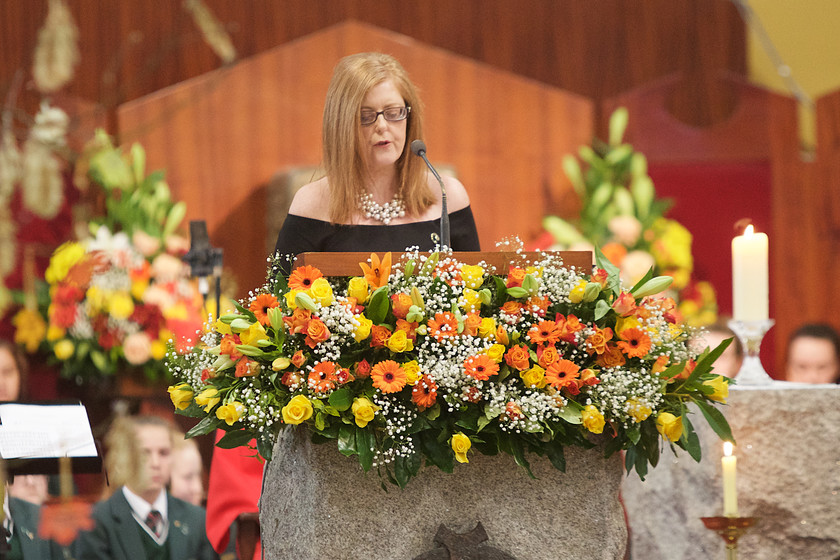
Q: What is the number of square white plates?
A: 0